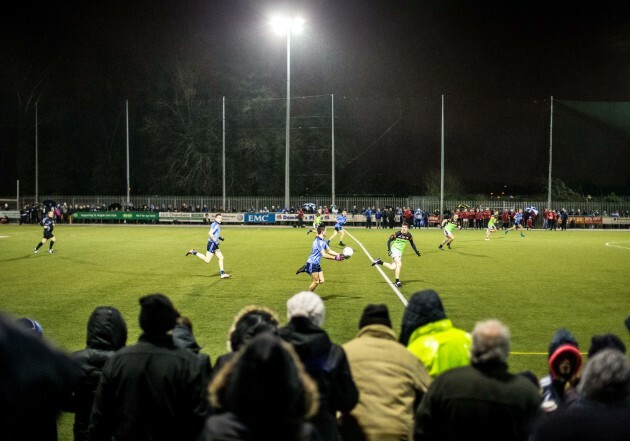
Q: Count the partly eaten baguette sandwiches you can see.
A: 0